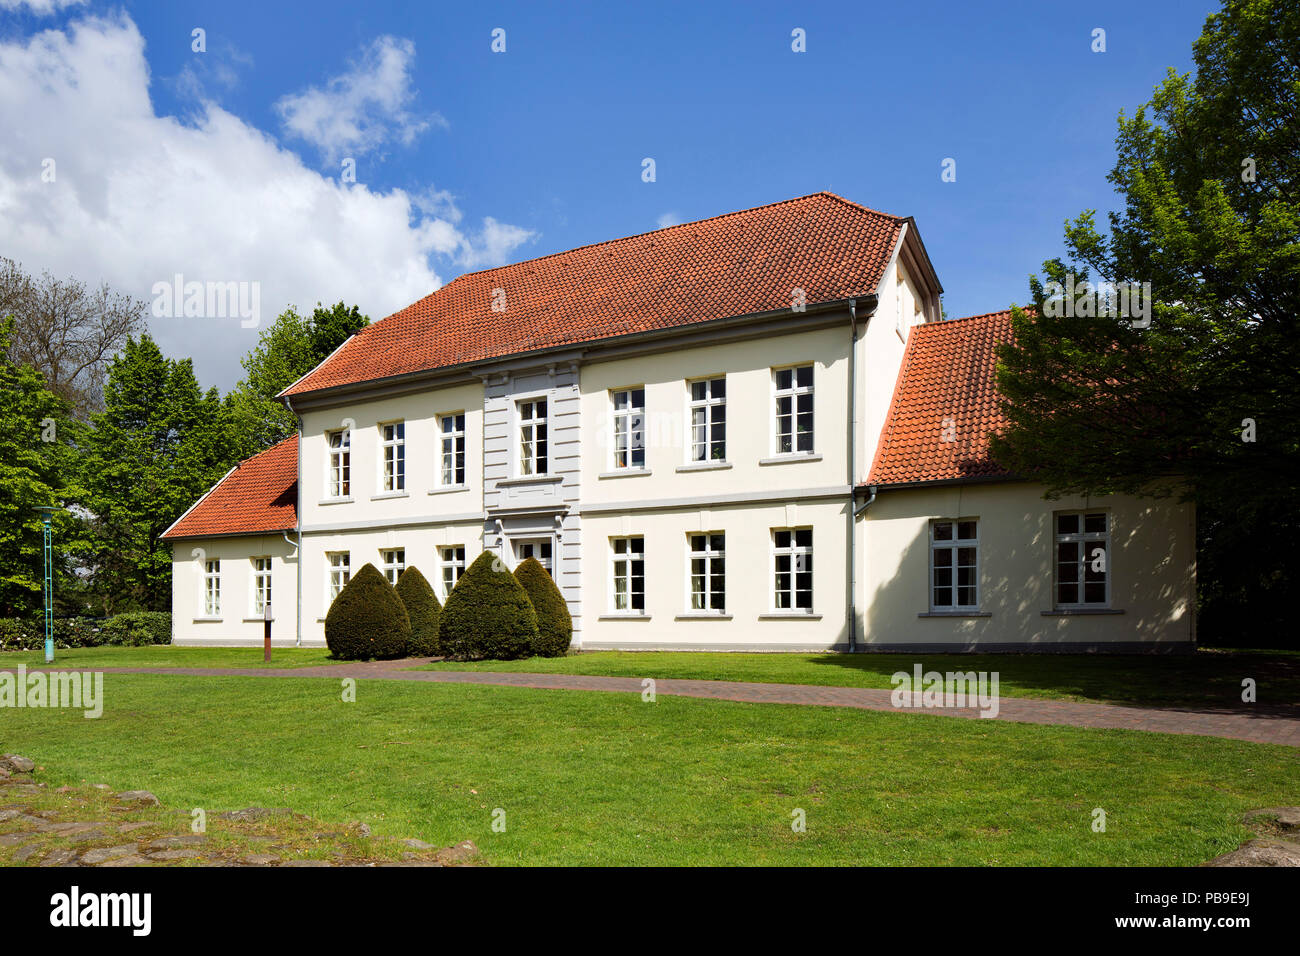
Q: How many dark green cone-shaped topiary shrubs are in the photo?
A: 4